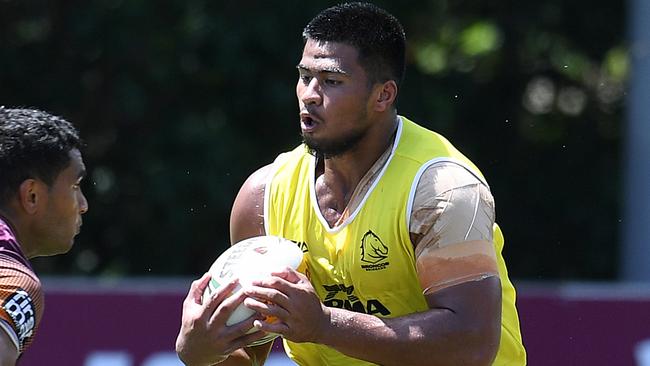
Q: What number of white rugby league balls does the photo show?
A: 1